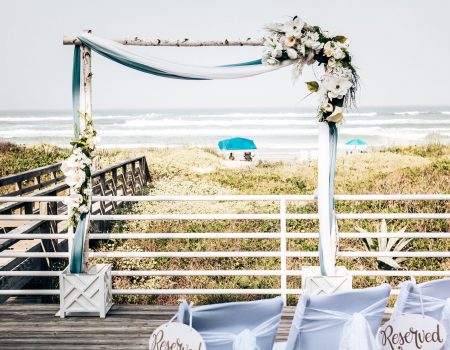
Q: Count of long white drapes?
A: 1